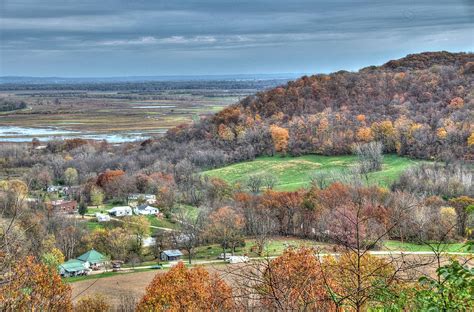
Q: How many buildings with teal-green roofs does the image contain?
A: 2